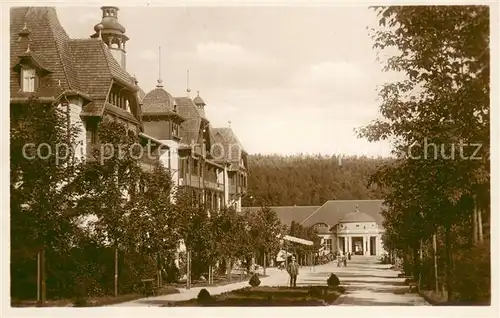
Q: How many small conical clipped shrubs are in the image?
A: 3